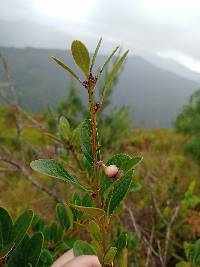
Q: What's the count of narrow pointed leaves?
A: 4